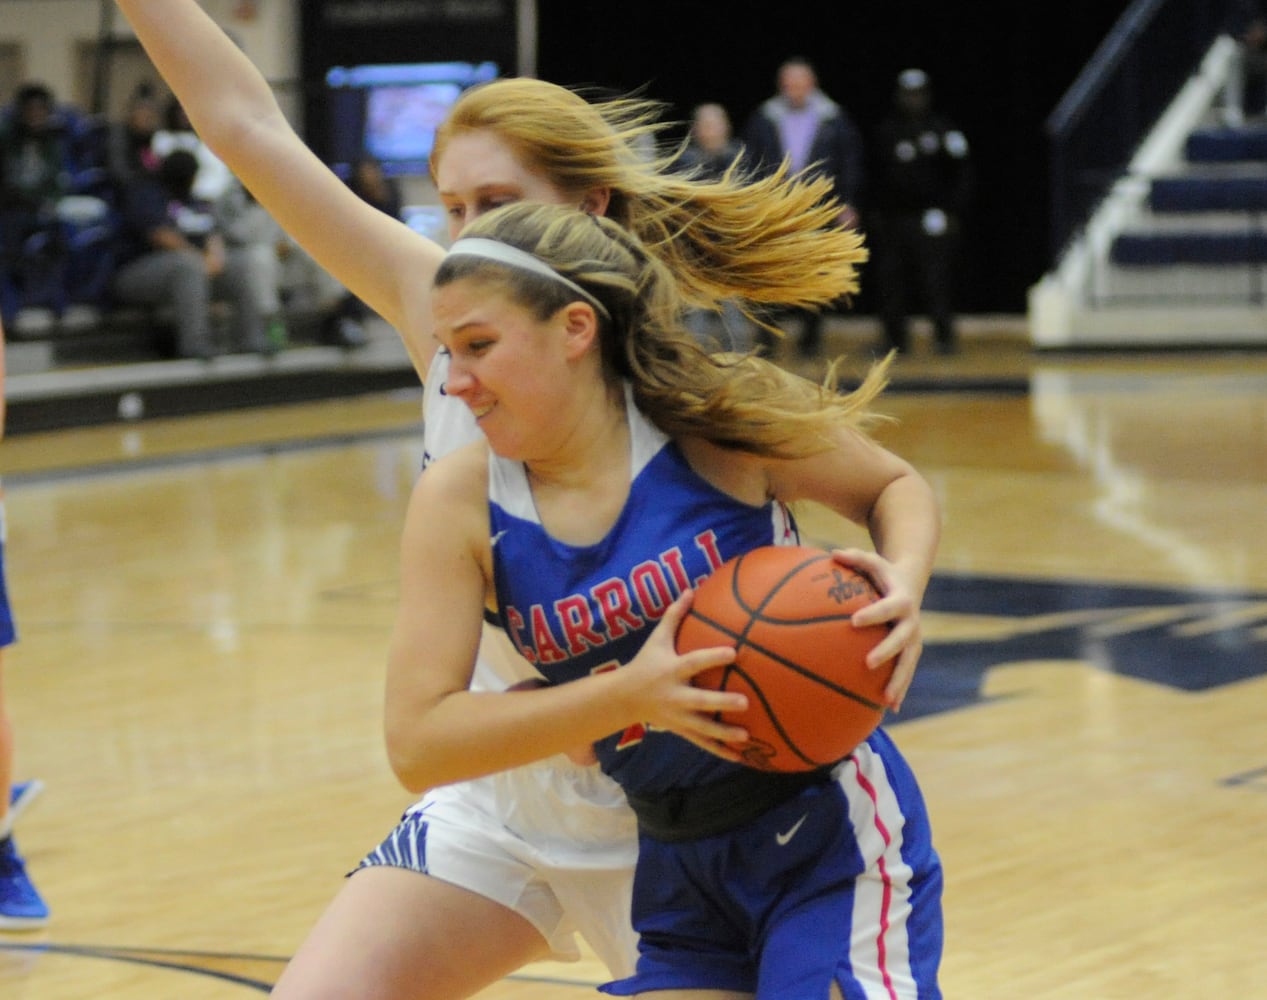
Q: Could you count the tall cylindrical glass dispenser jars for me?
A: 0